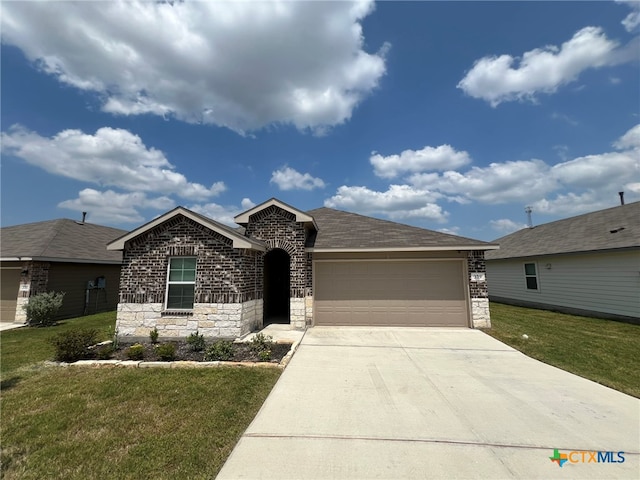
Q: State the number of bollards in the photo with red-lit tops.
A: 0